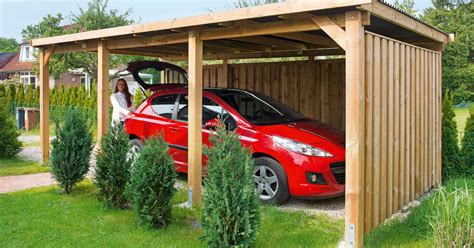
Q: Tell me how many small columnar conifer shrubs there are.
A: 4